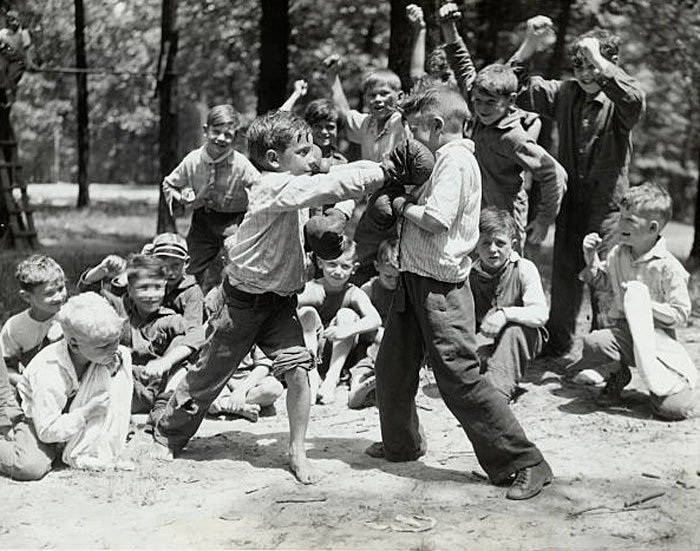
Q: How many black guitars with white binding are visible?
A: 0